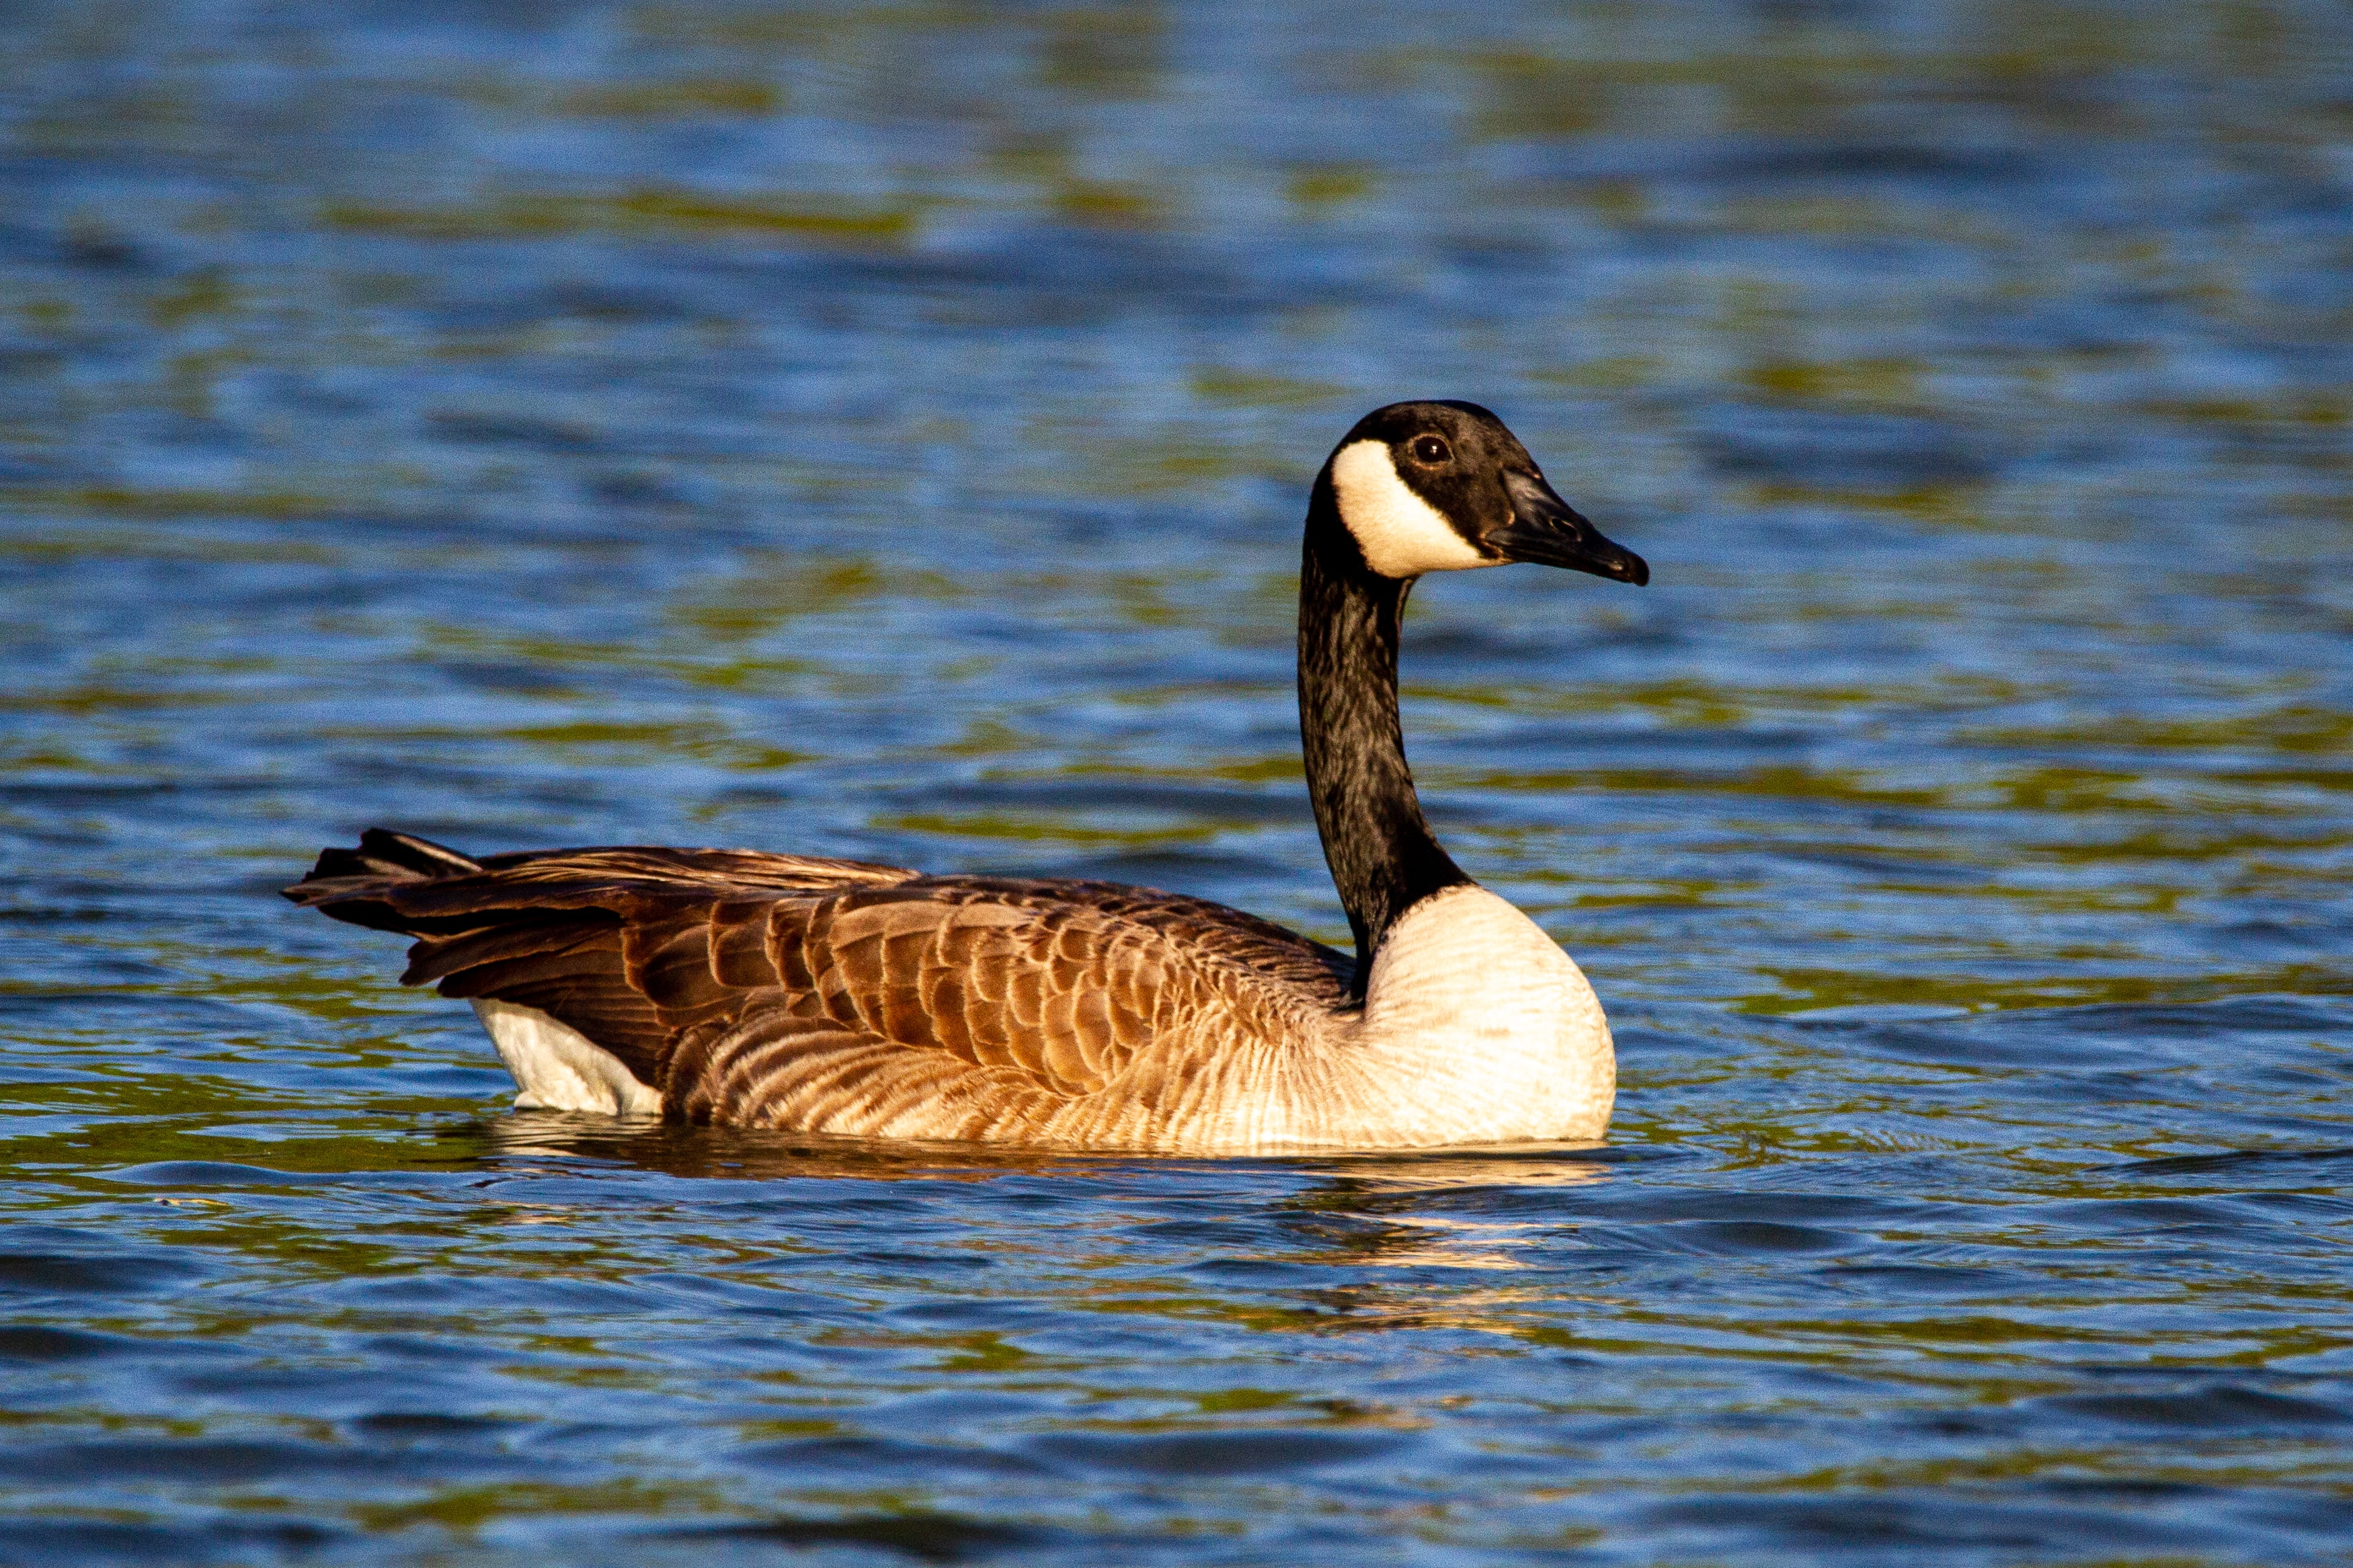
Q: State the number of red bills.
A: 0